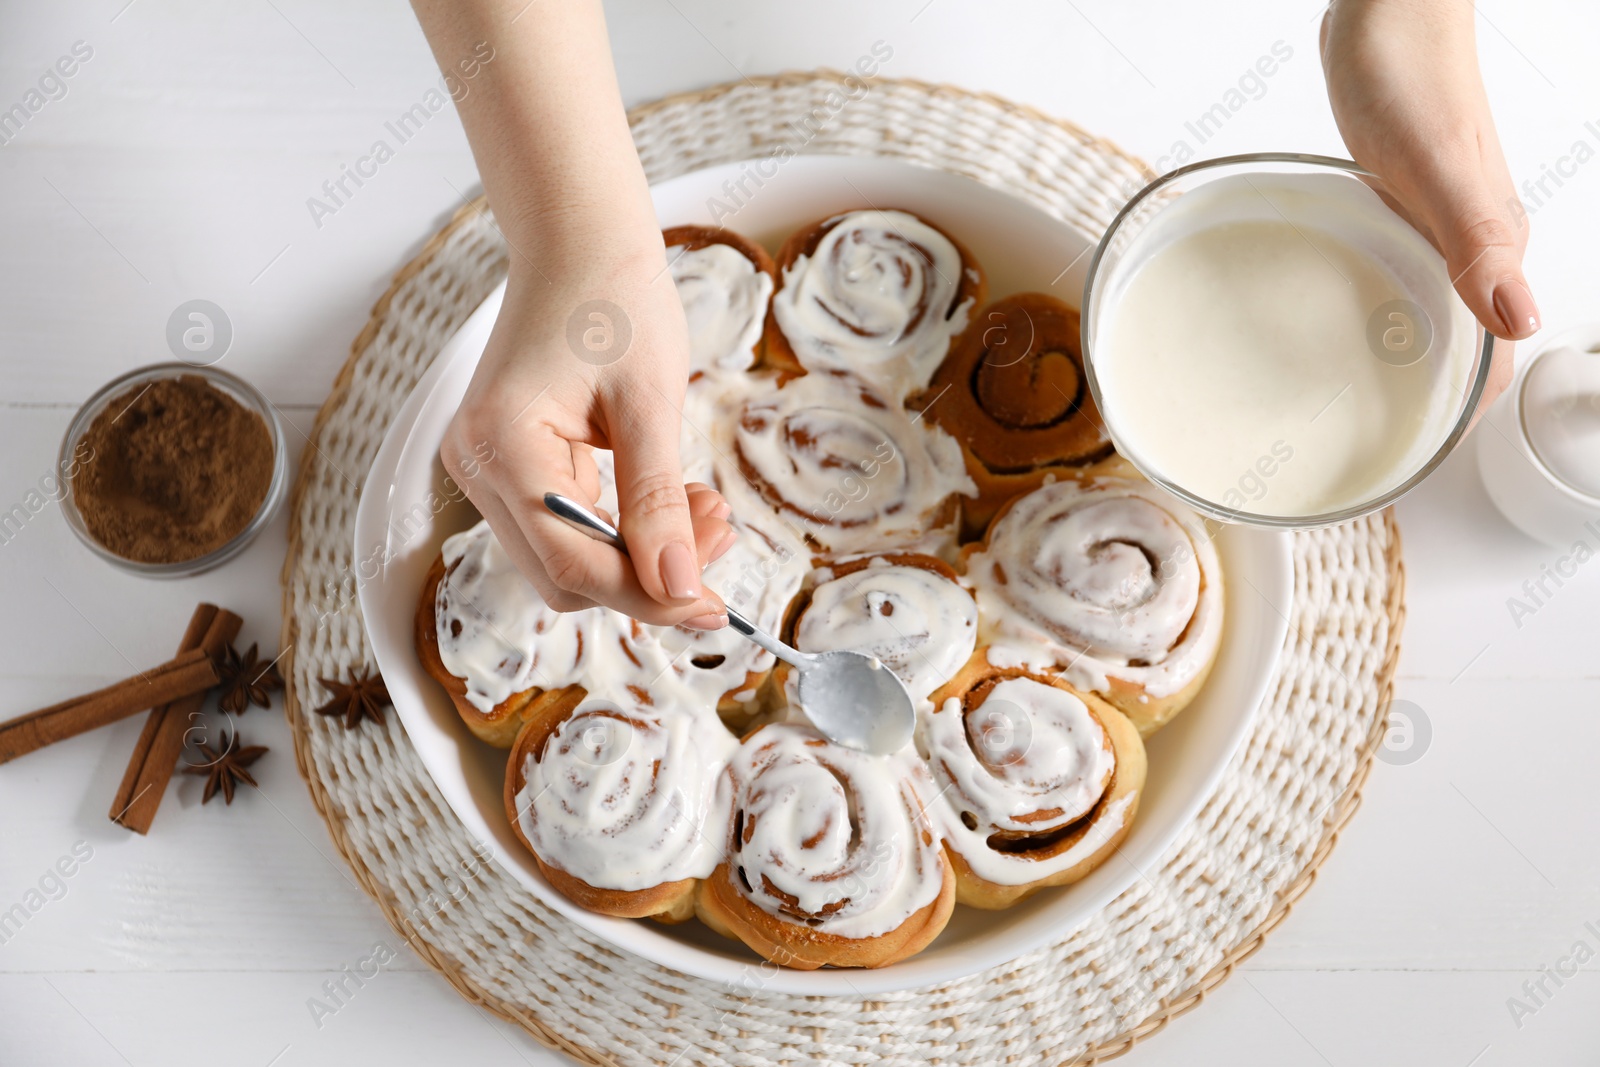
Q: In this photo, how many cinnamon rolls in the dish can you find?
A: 11